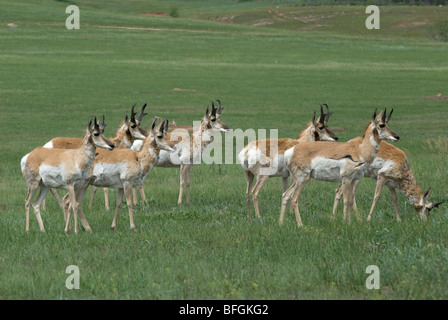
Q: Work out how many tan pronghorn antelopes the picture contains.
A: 7